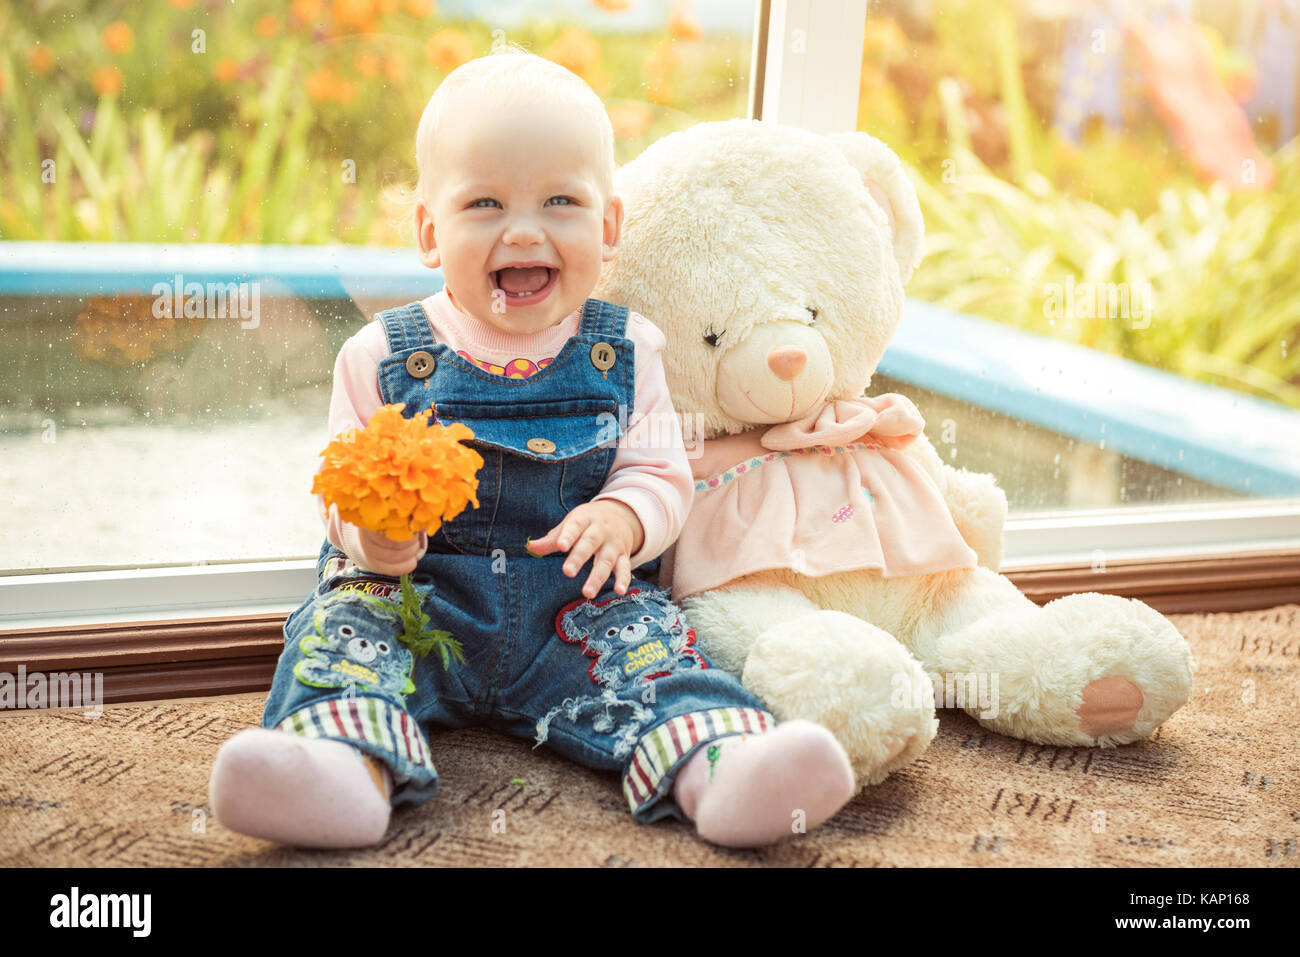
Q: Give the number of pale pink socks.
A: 2